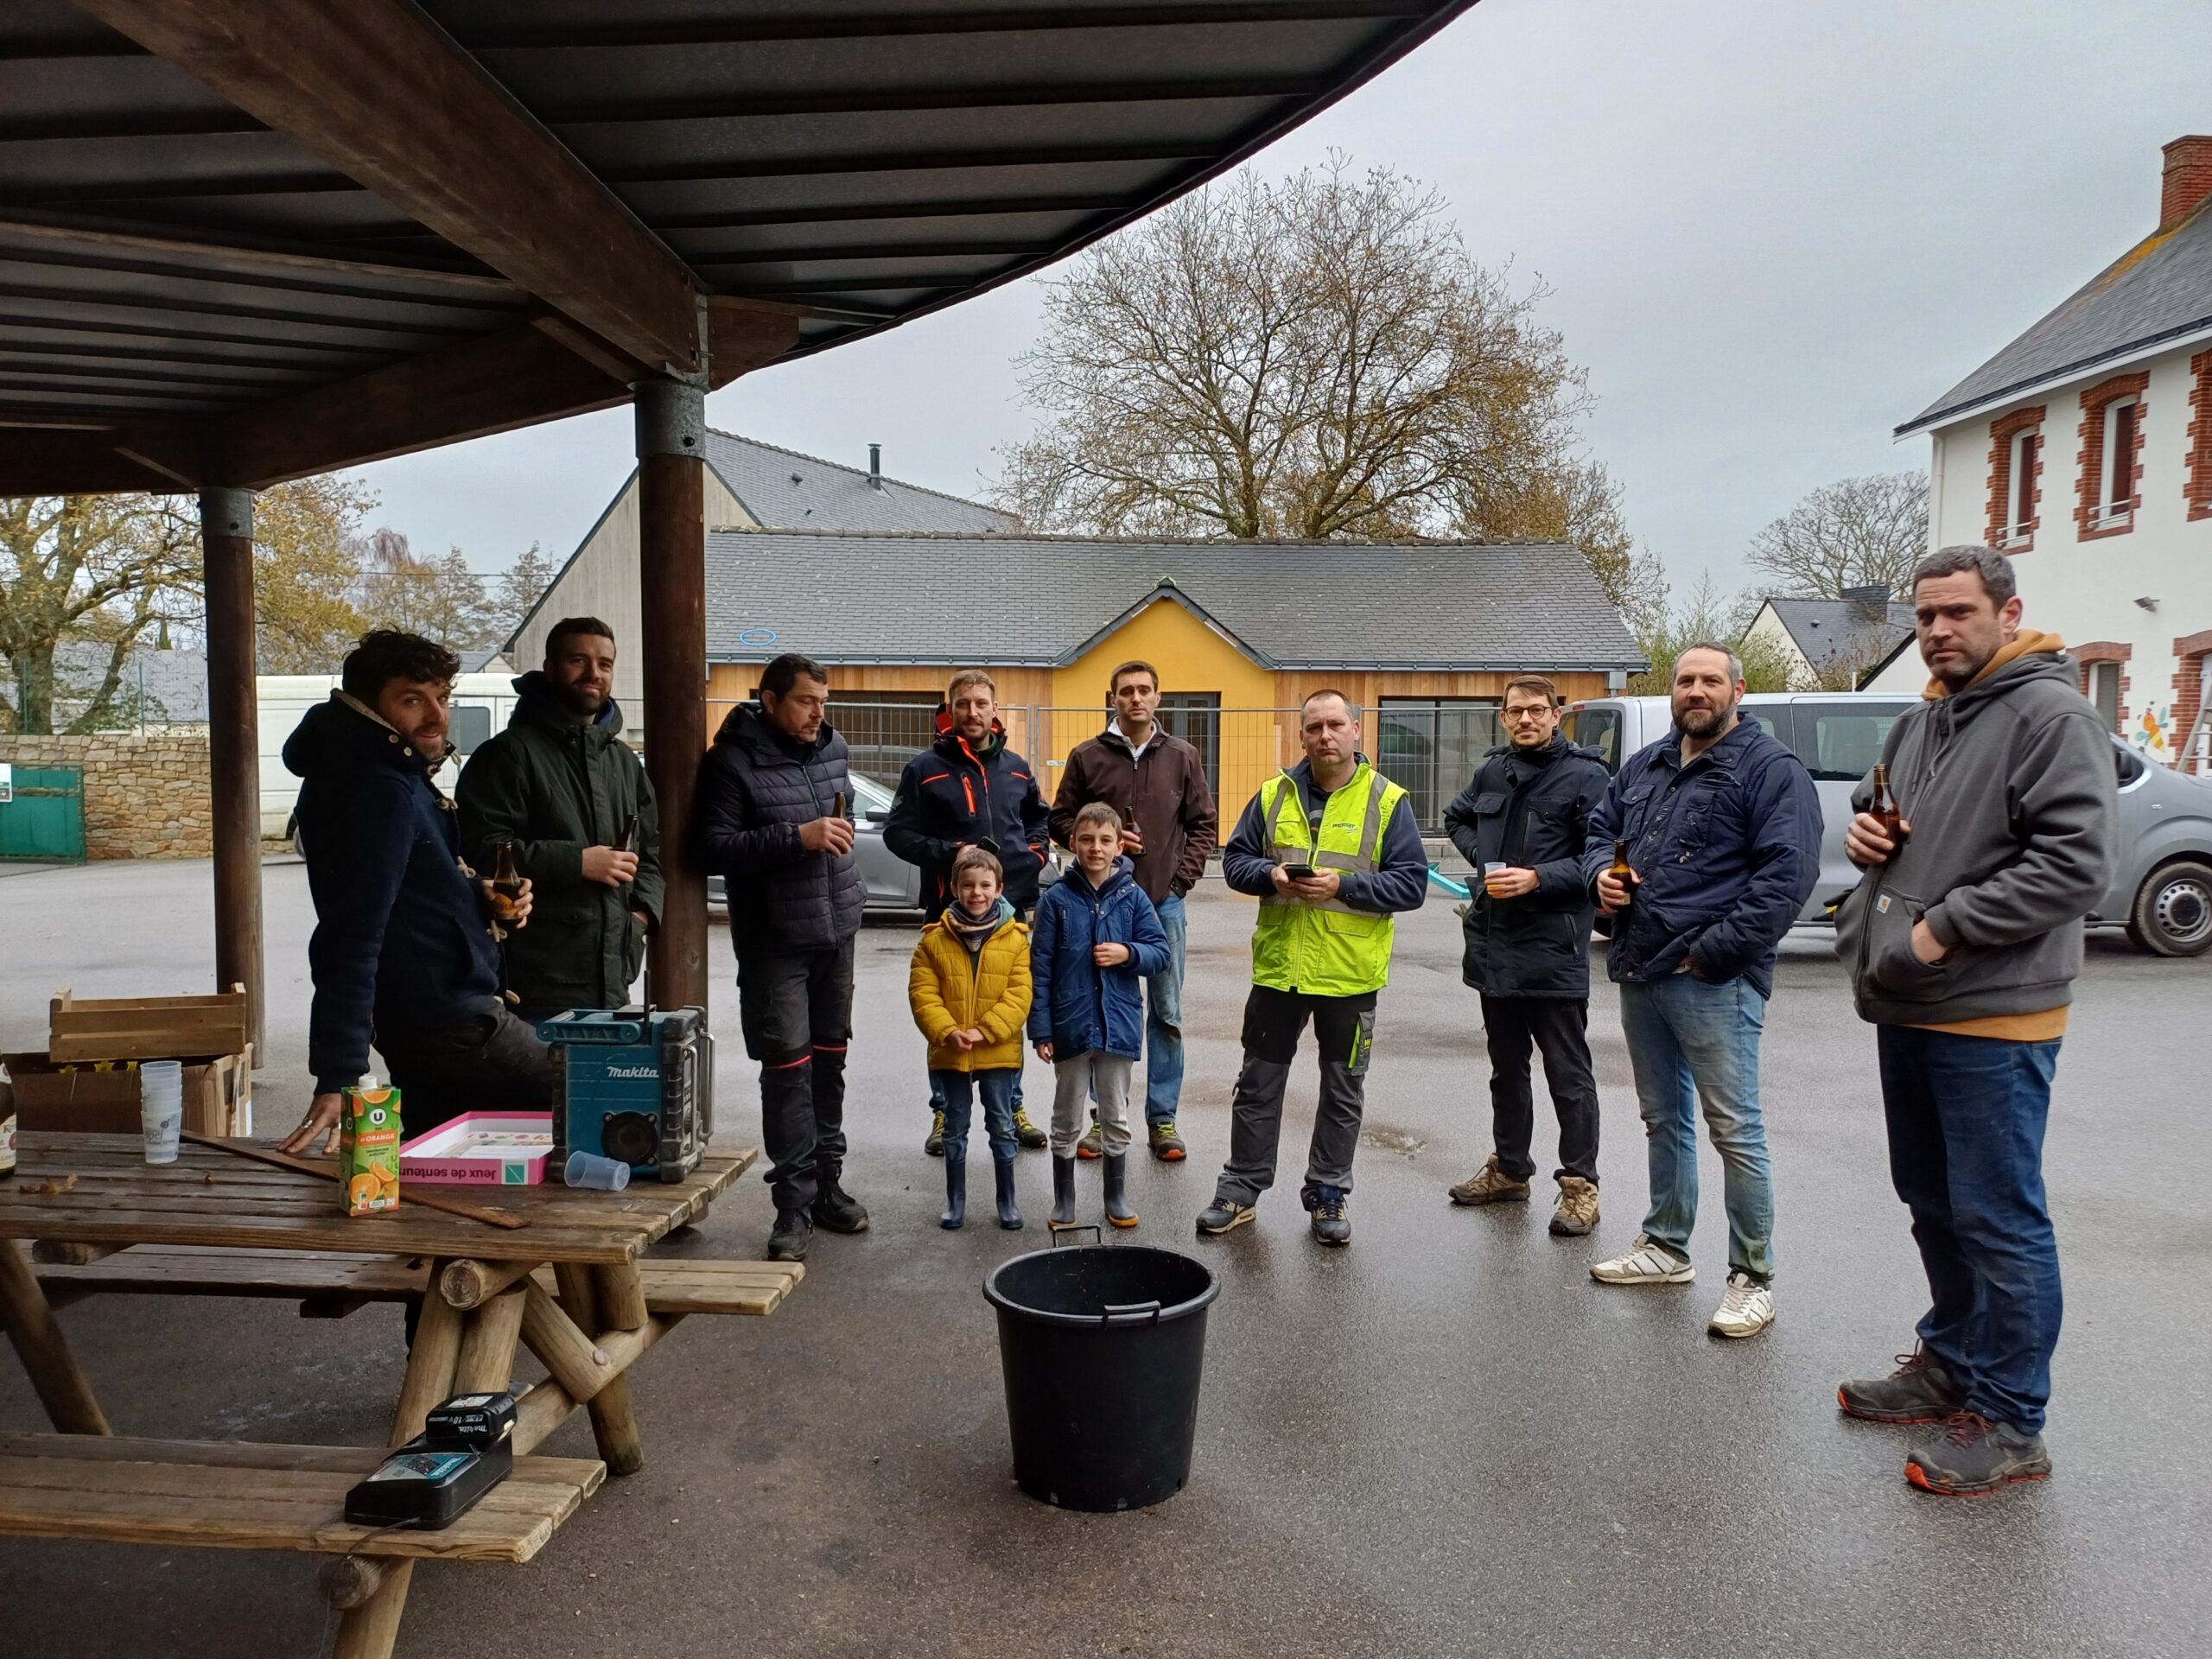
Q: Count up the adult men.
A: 9